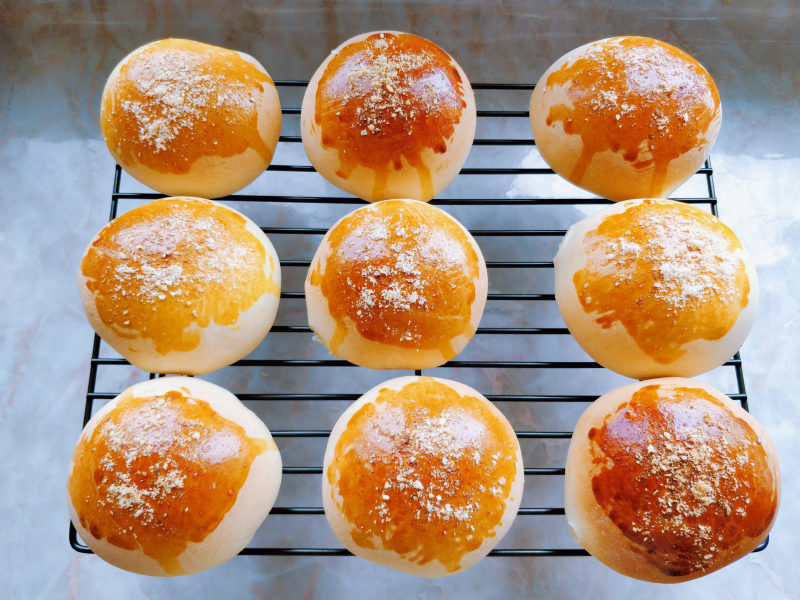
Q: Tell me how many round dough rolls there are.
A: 9